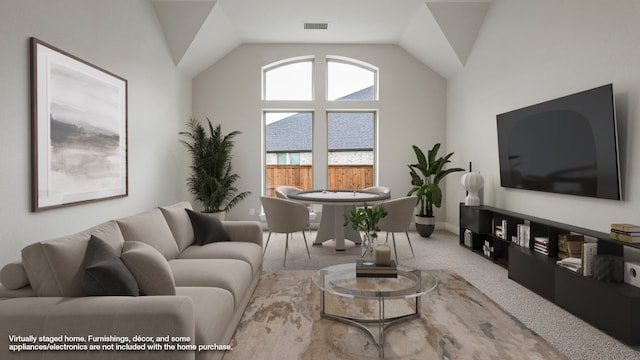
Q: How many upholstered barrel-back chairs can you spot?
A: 4